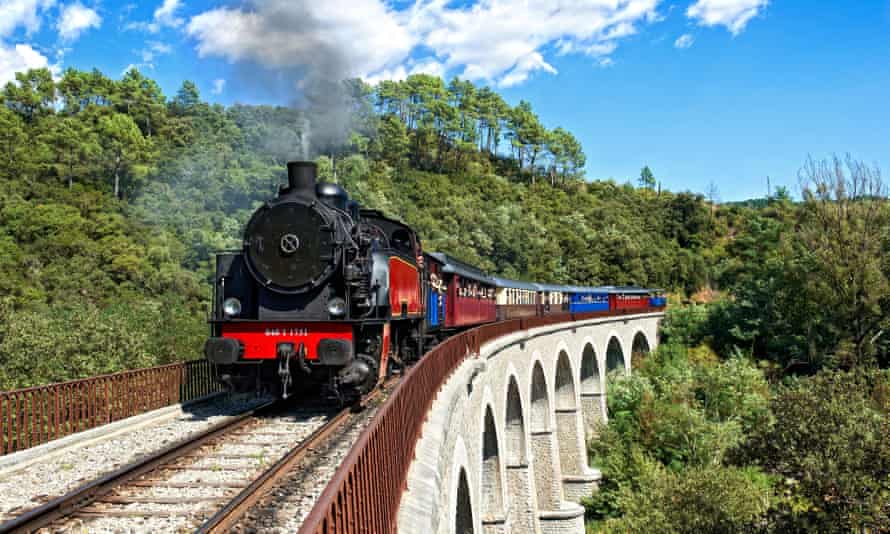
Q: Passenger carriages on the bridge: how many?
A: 7